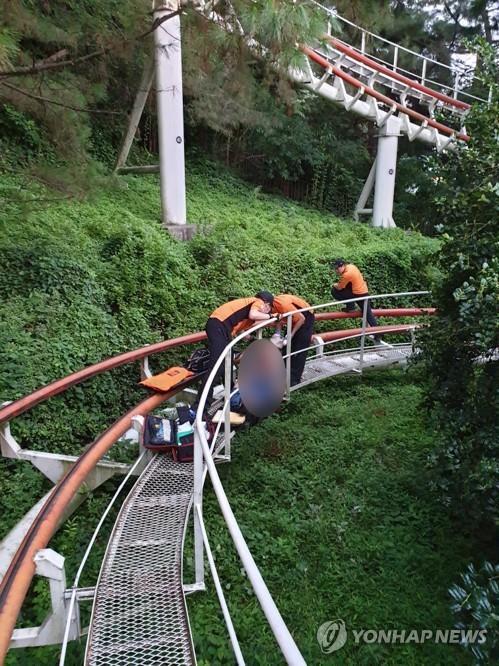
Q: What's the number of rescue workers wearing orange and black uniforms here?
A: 3